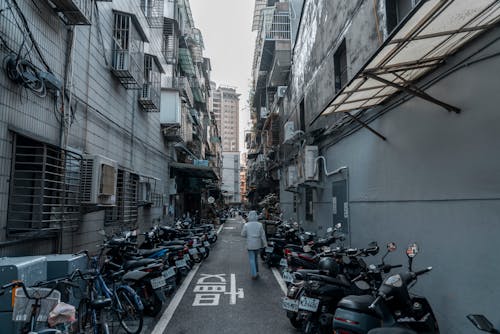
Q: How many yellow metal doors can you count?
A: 0